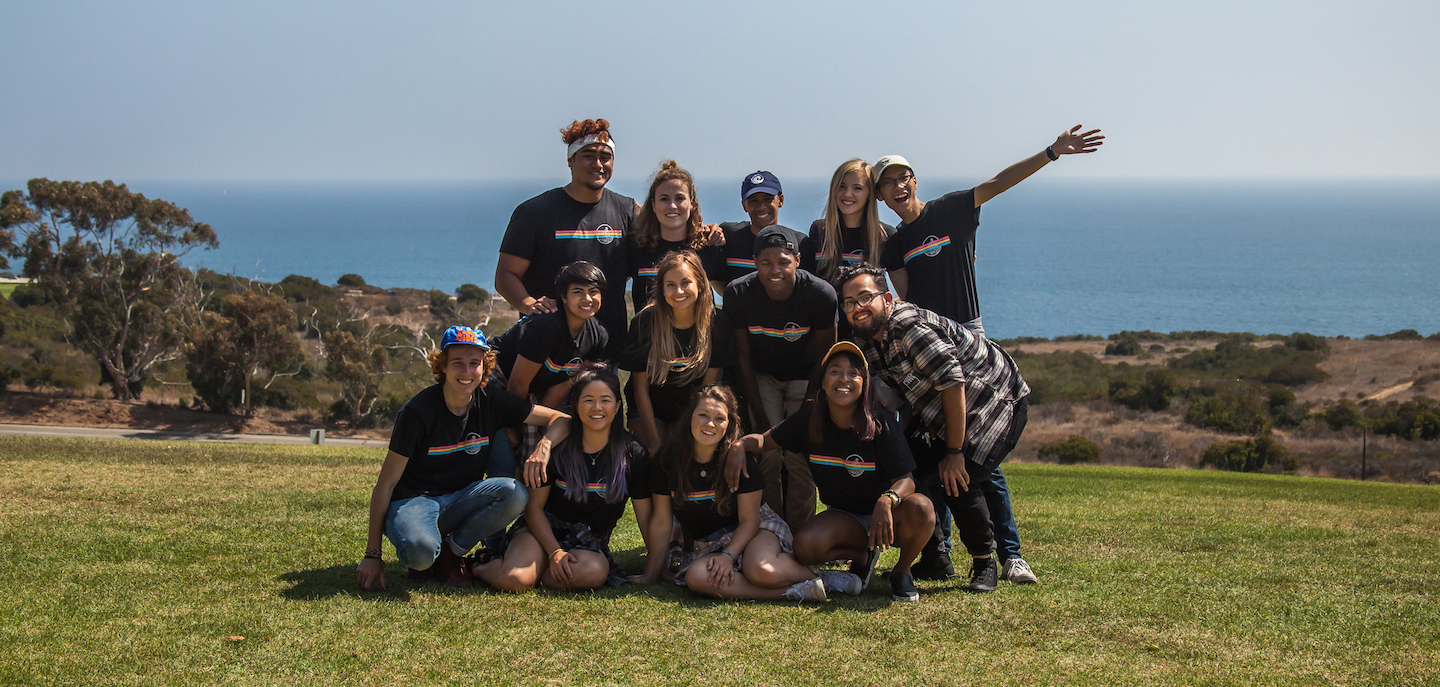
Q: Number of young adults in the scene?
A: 13